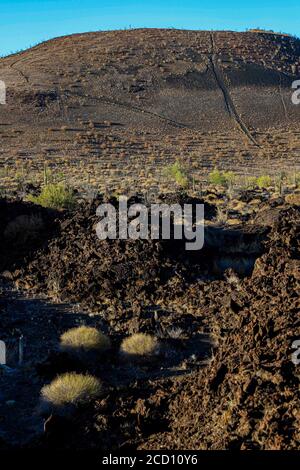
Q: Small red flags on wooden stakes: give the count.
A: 0